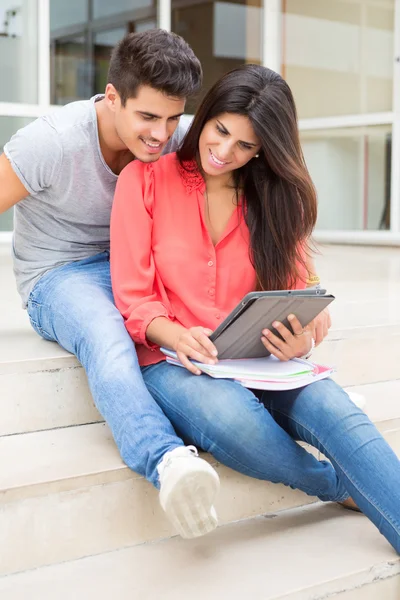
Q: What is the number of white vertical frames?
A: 4